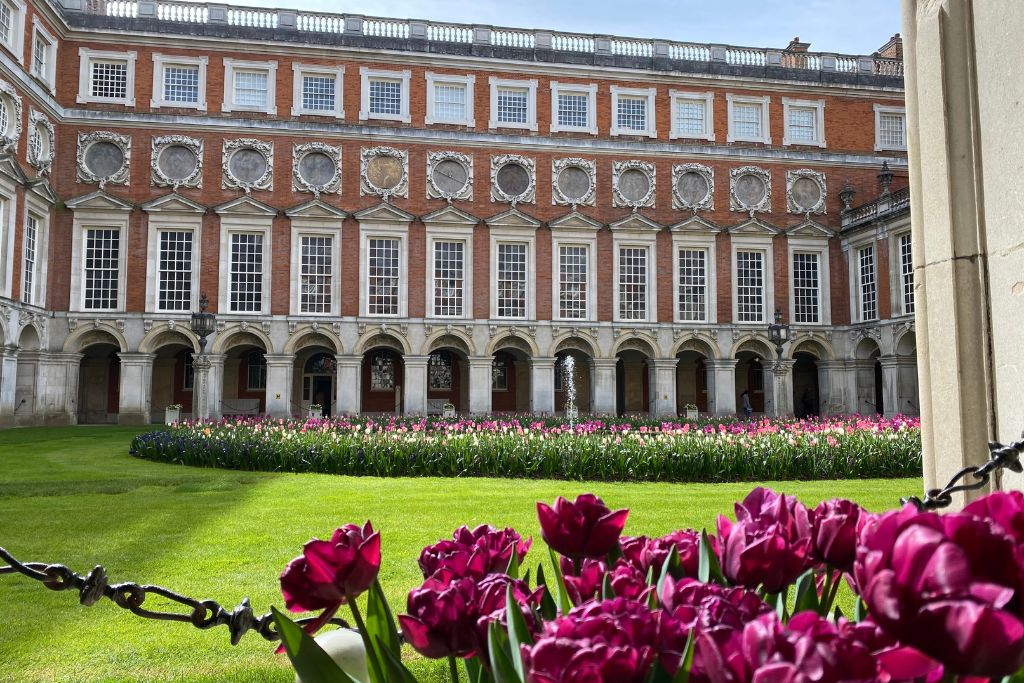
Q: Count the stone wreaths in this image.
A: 14